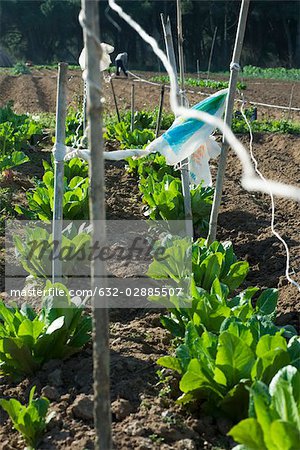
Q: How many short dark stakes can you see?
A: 3